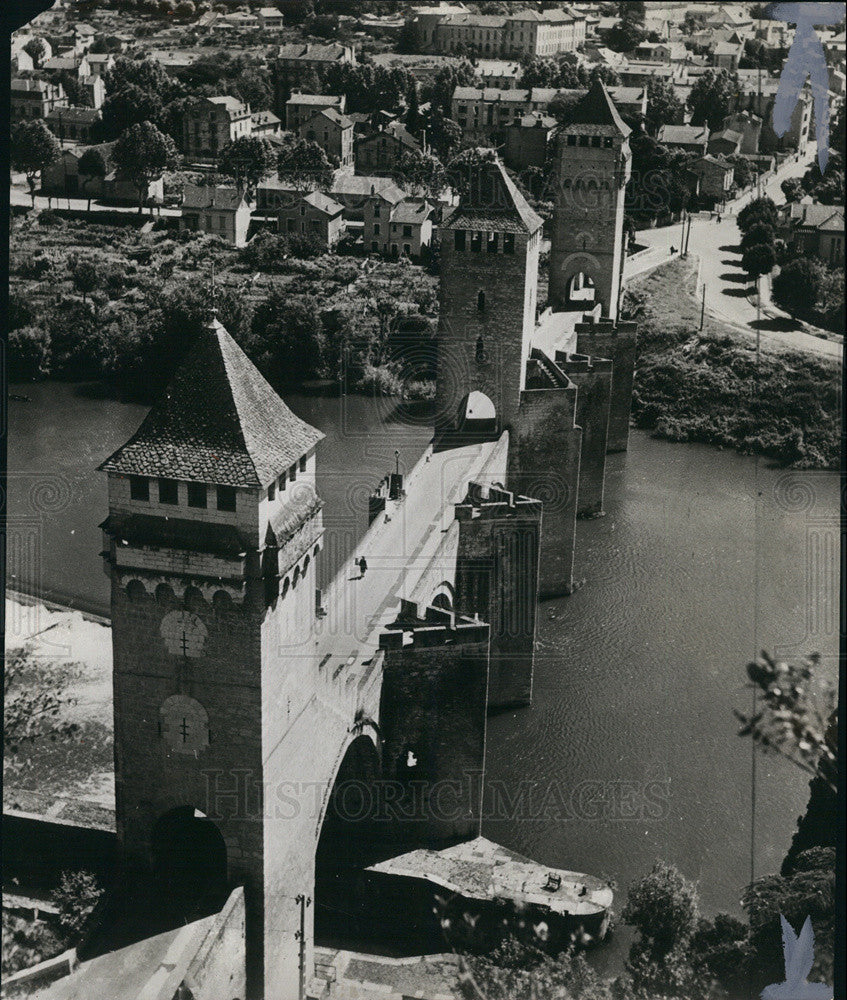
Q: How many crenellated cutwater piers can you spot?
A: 5